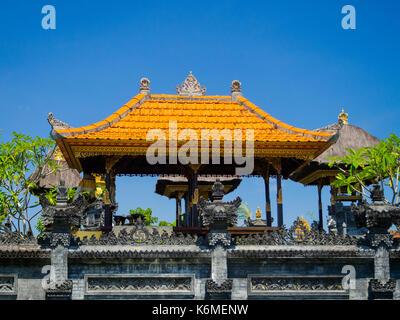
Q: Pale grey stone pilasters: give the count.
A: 3